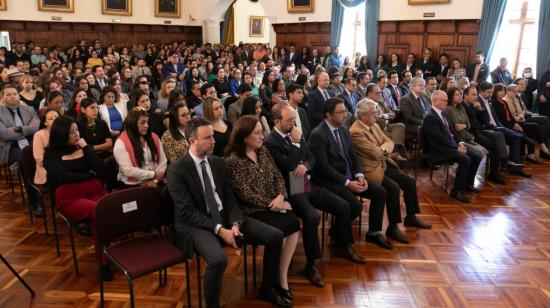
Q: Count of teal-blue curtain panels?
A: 4